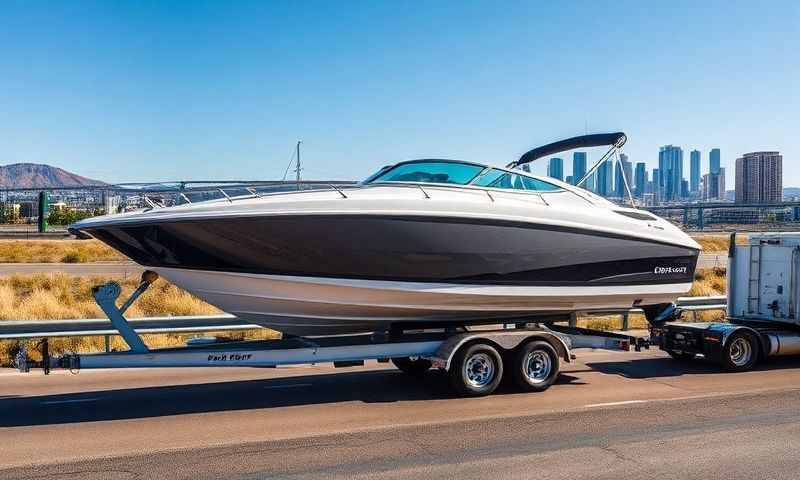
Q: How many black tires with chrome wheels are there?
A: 3